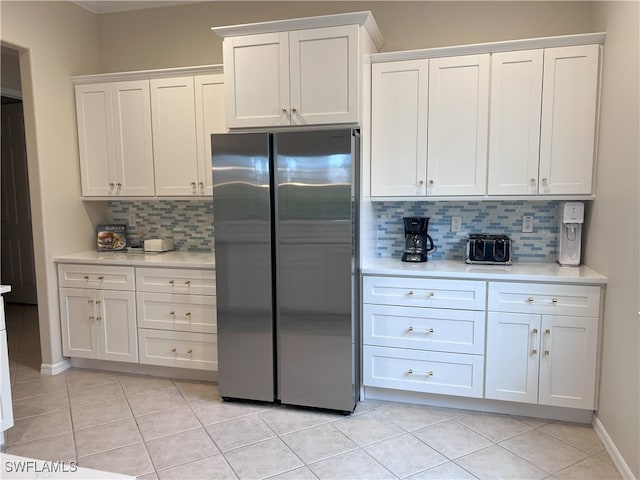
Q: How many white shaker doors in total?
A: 14